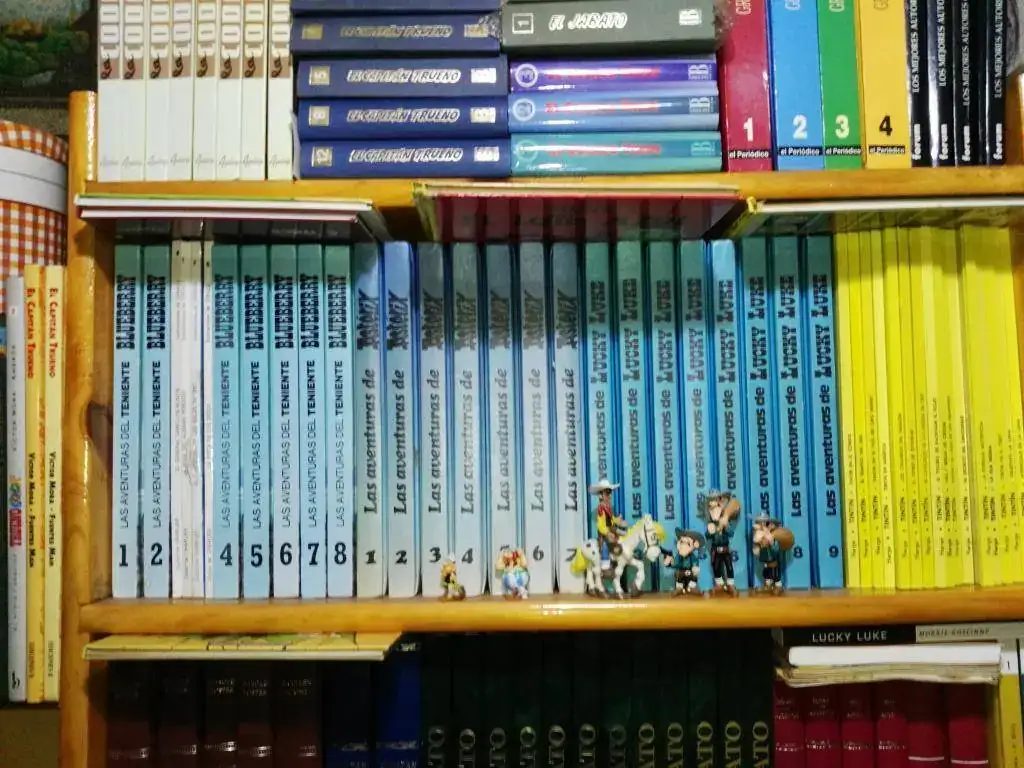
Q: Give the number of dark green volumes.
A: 12